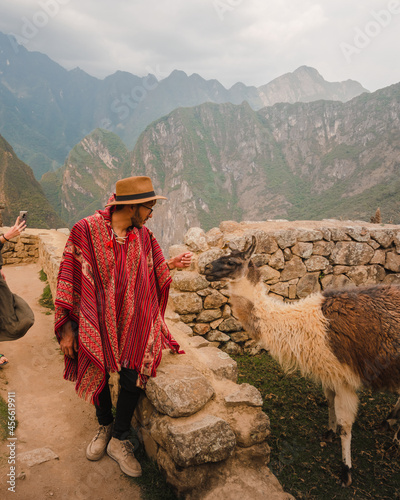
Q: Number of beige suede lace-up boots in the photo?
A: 2